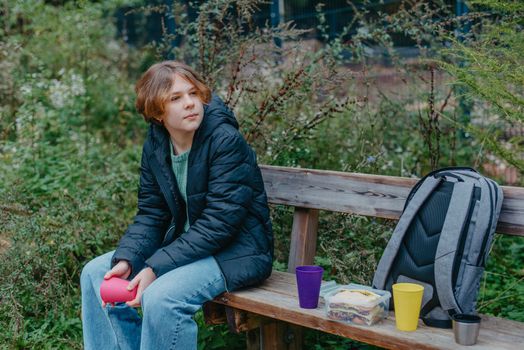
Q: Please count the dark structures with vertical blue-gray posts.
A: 1